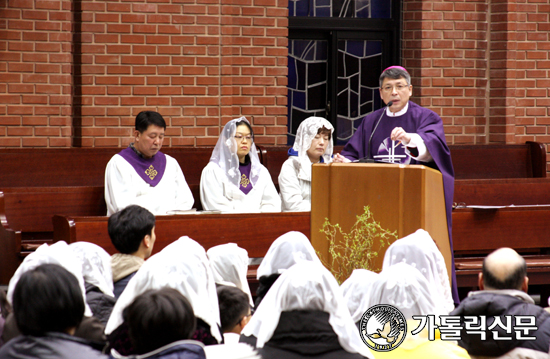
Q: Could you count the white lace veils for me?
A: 11